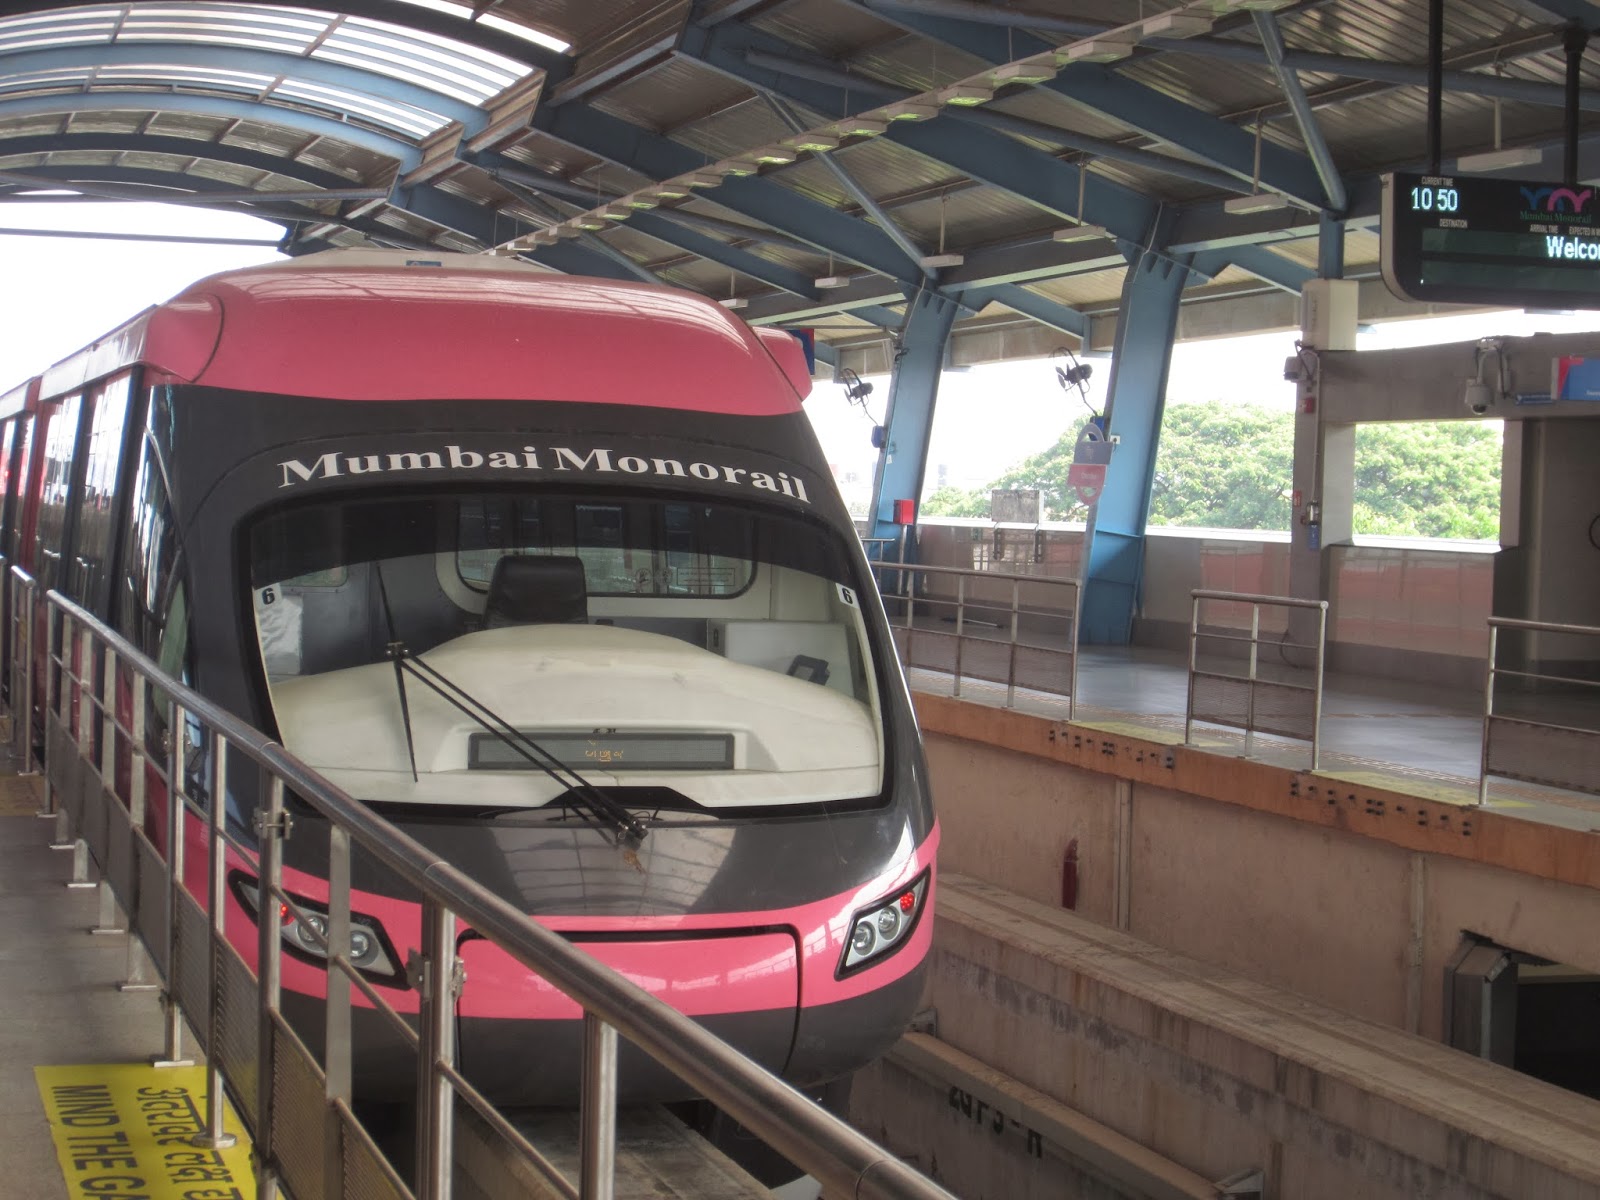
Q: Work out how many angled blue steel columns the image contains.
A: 2